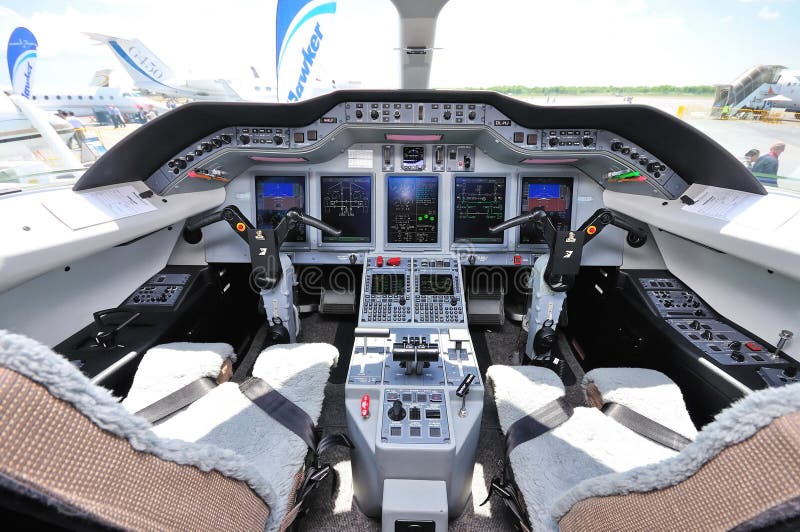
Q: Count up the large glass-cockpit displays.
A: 5